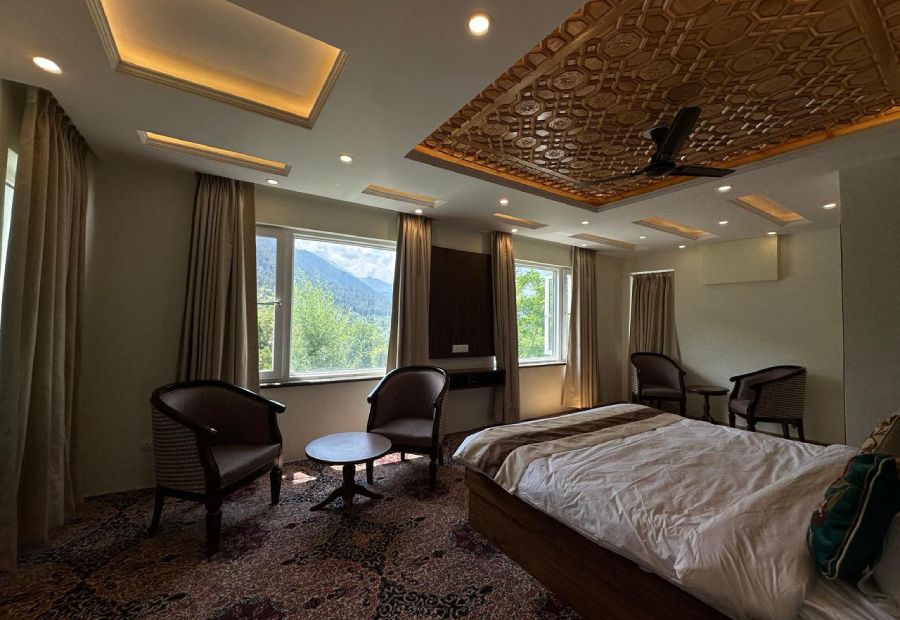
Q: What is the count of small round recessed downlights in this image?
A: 15